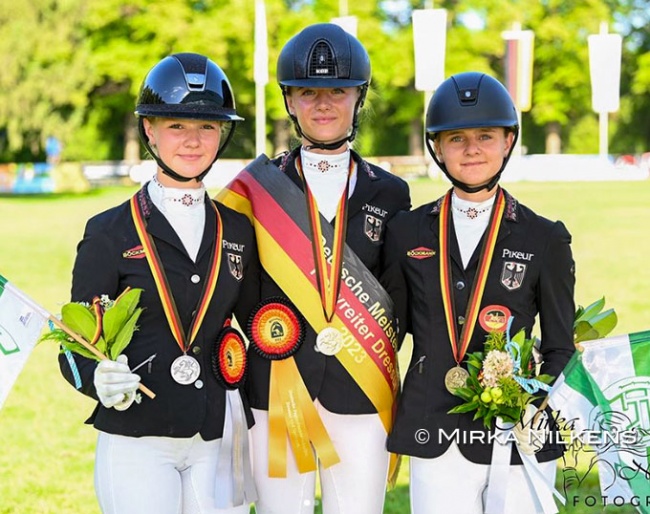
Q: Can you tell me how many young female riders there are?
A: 3